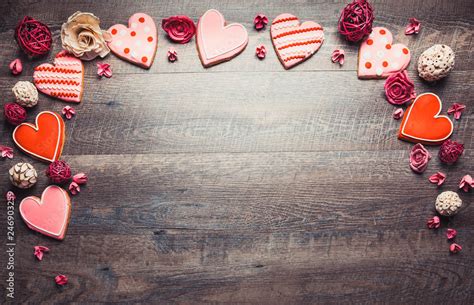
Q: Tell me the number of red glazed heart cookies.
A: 2